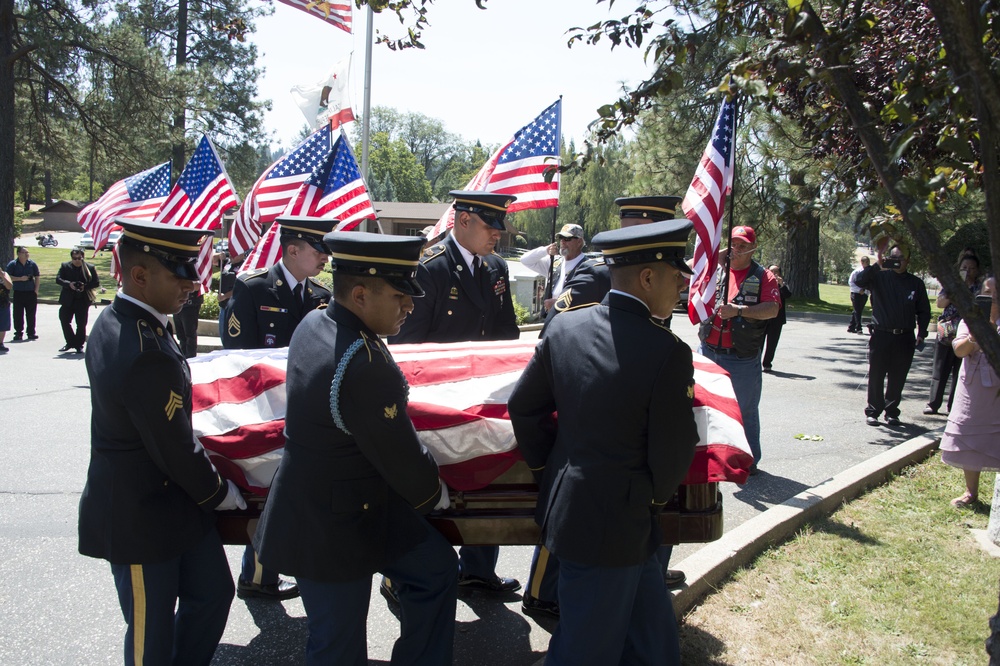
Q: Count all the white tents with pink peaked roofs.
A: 0